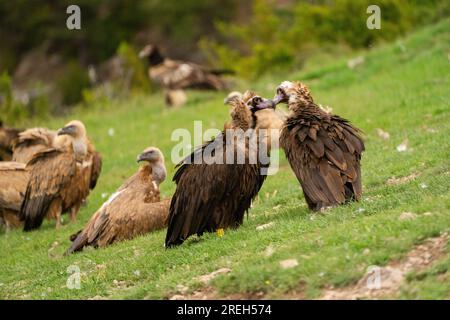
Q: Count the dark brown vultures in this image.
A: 2